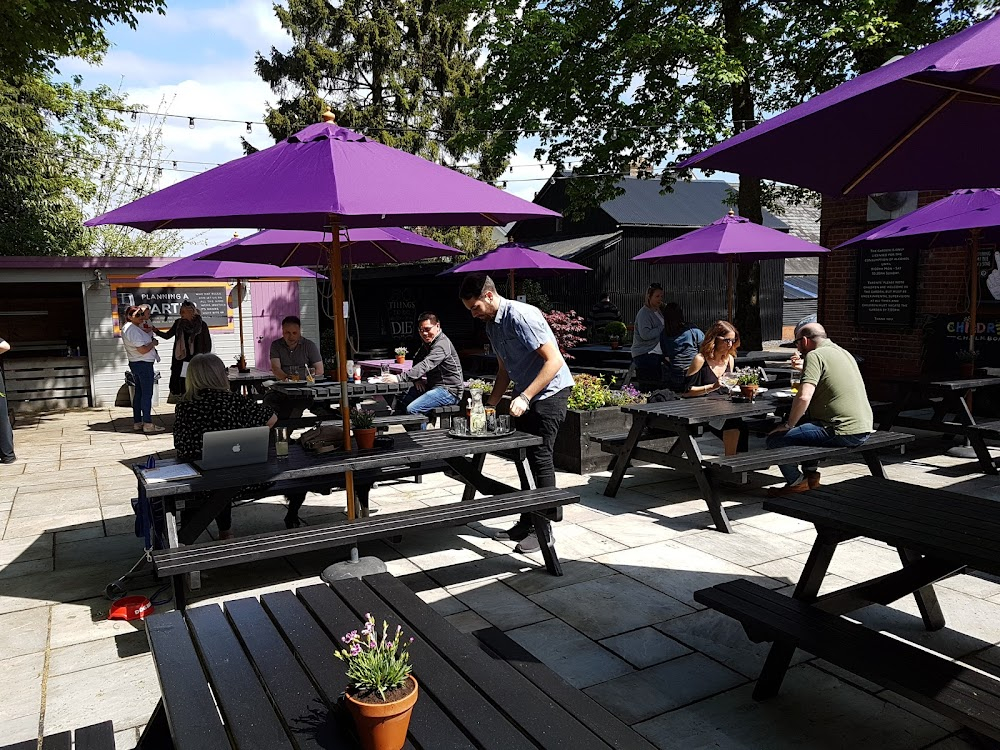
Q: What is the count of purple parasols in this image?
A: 7